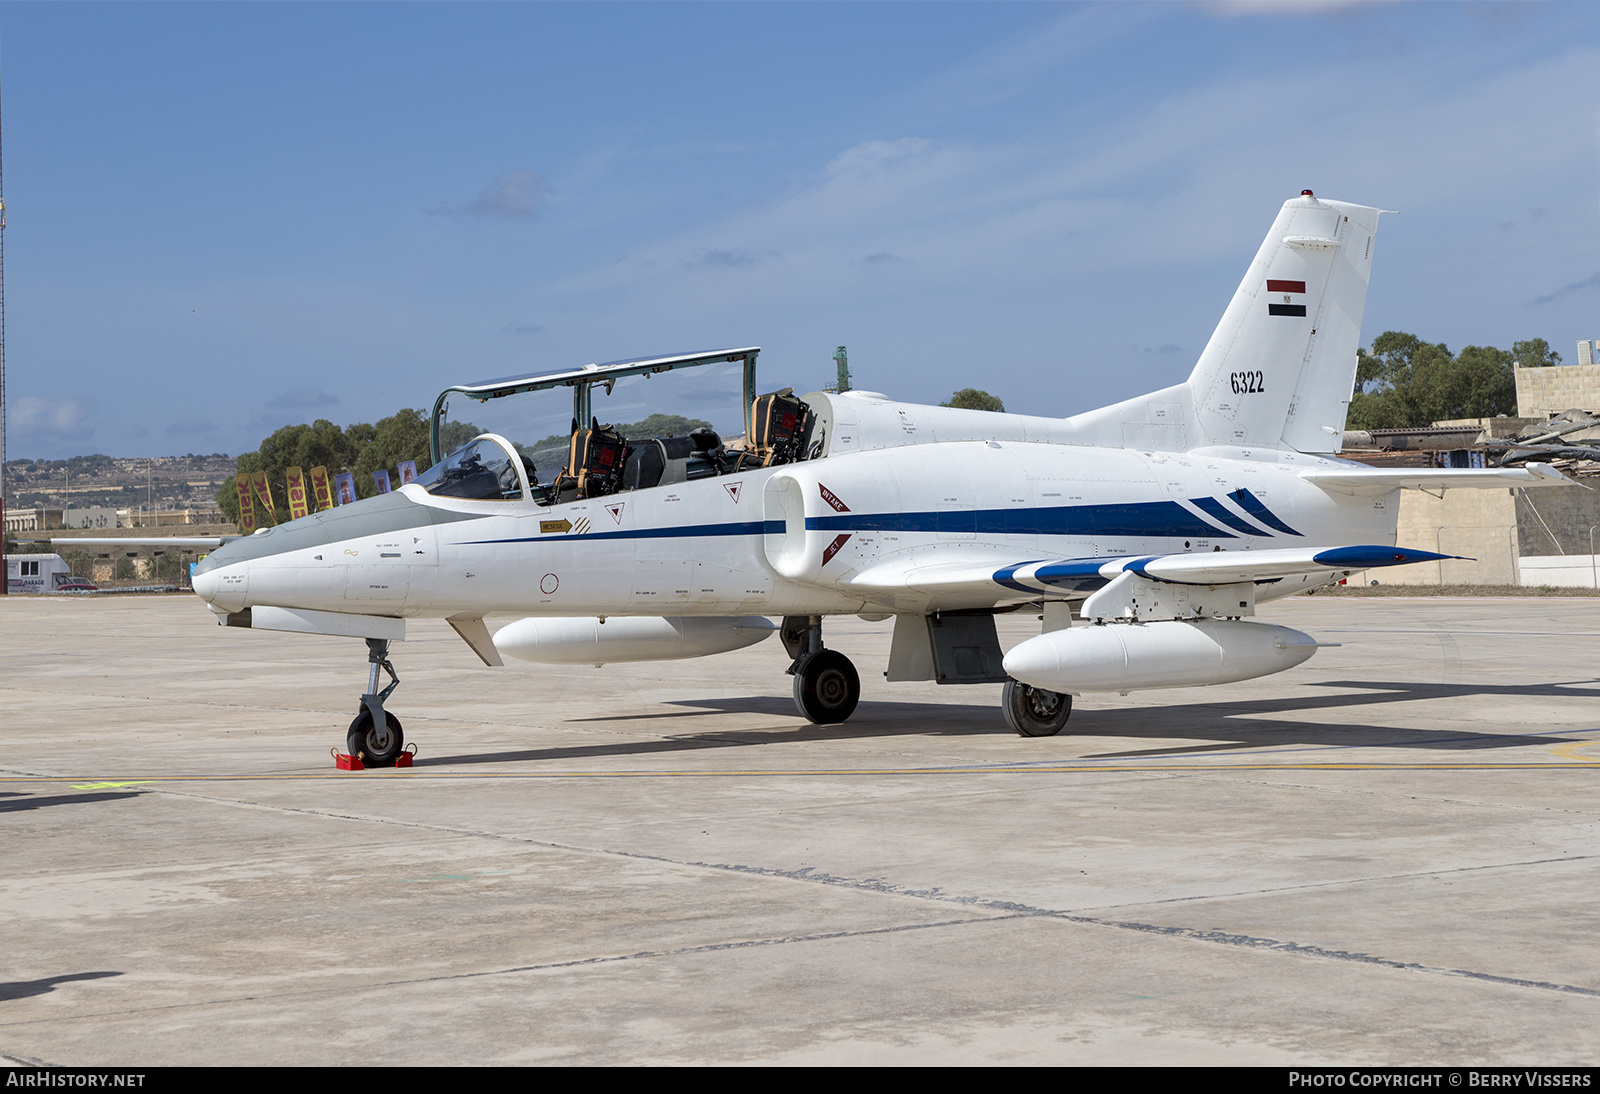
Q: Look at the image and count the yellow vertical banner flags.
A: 4